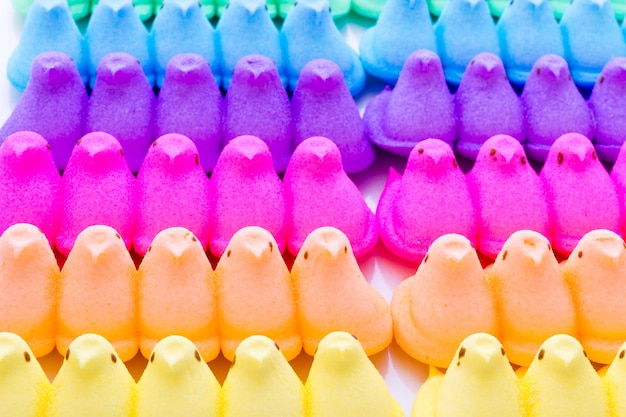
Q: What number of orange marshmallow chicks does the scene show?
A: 8